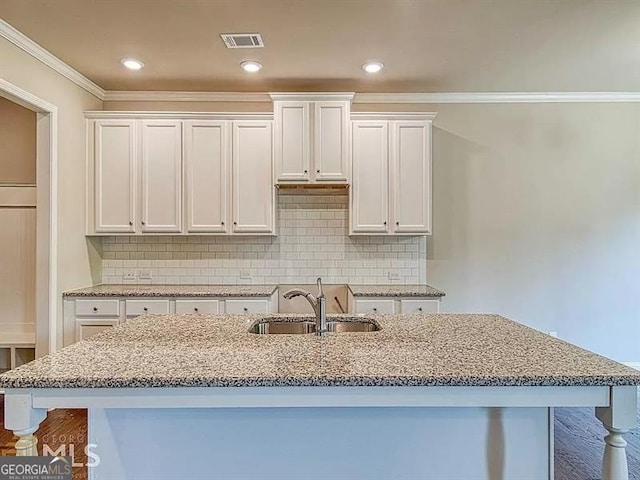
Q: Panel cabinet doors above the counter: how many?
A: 8